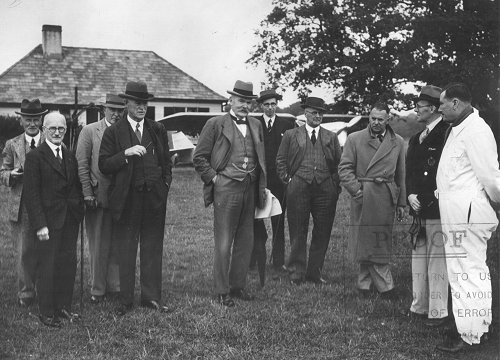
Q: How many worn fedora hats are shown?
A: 7